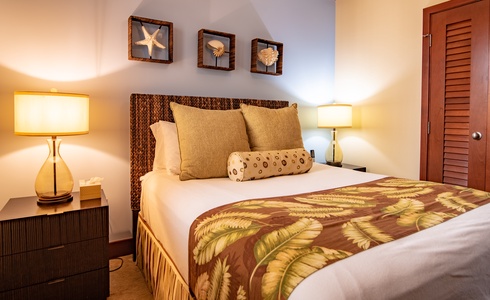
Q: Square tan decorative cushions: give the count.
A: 2